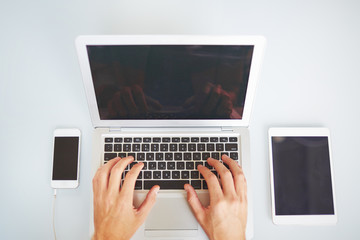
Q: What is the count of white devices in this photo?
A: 3